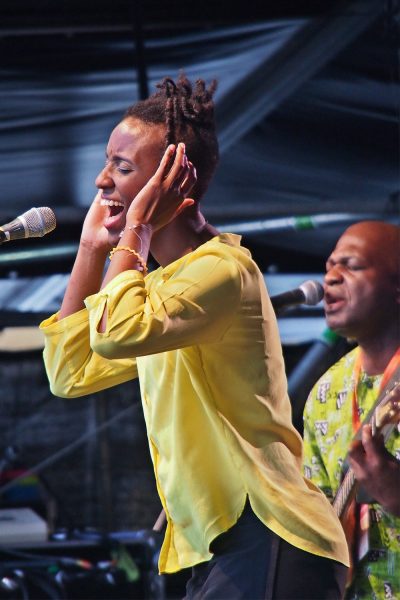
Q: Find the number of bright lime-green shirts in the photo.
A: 1